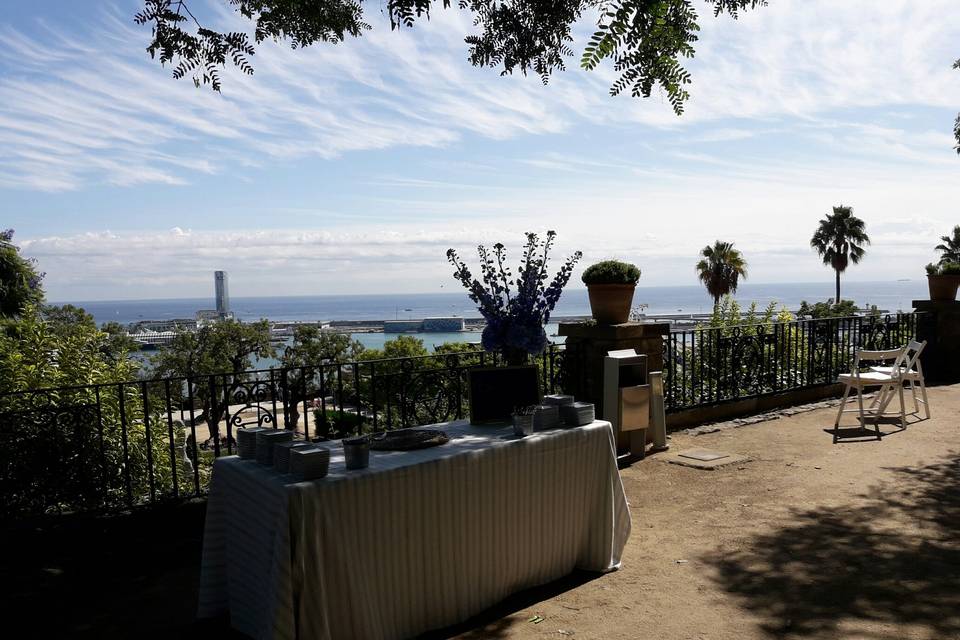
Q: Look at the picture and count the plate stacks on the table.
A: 7